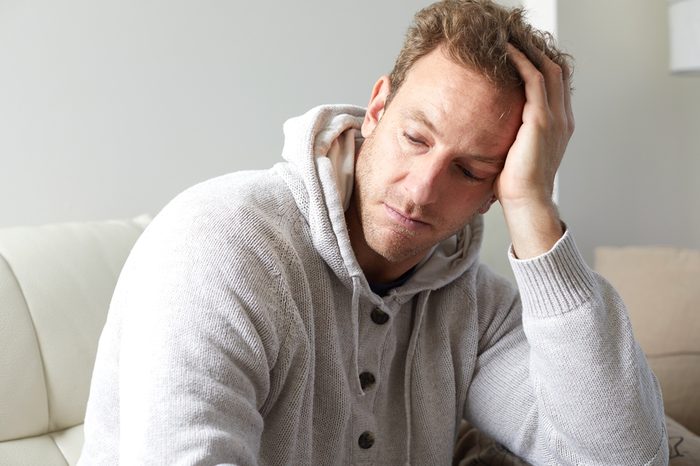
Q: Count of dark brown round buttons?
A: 3